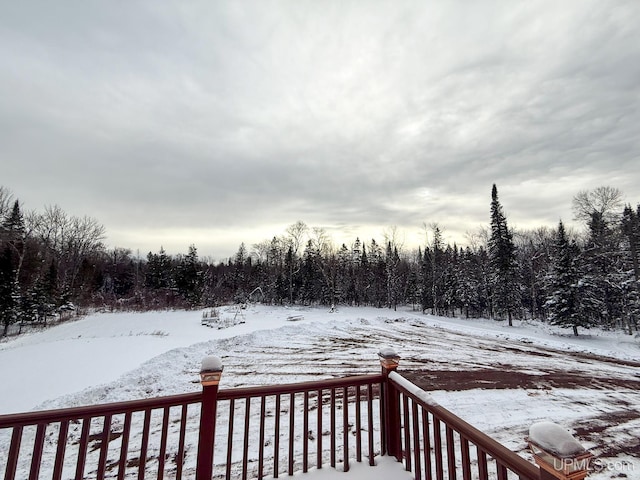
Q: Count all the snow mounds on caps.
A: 3